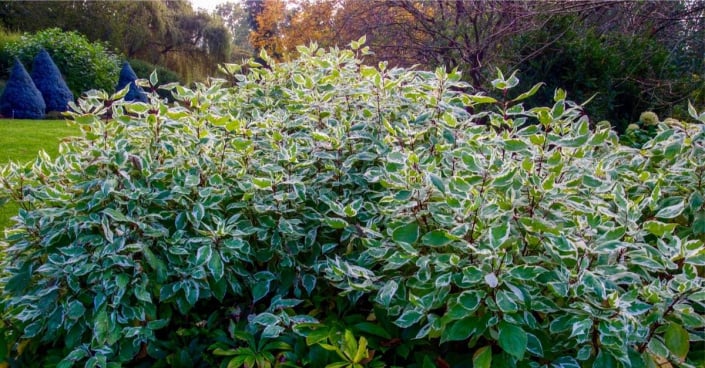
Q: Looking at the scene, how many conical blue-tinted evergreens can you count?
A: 3